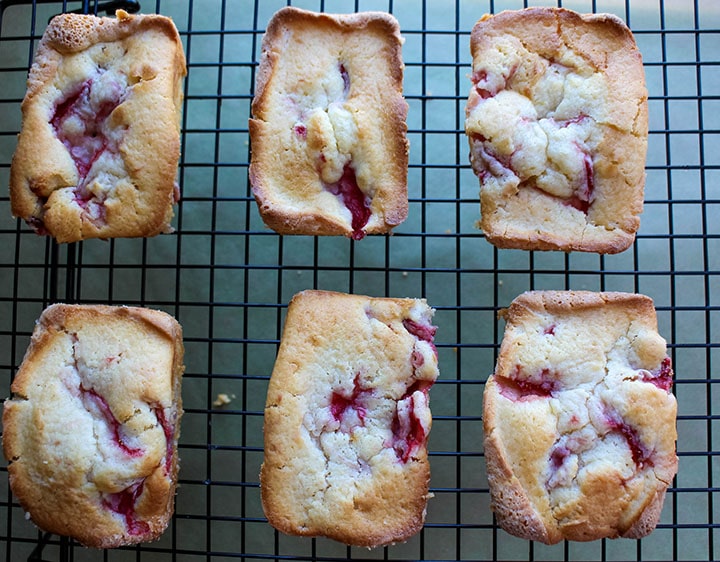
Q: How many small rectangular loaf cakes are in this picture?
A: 6